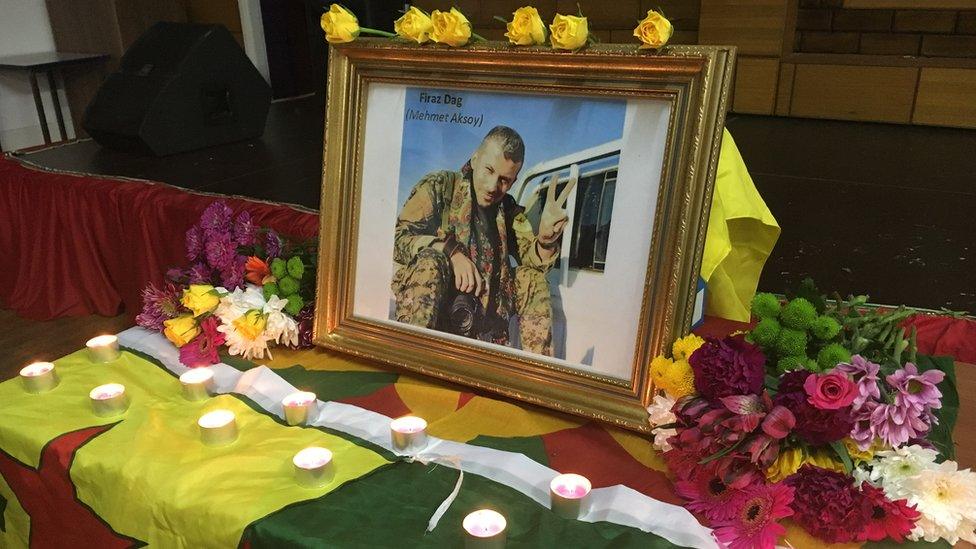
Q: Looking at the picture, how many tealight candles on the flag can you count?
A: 10